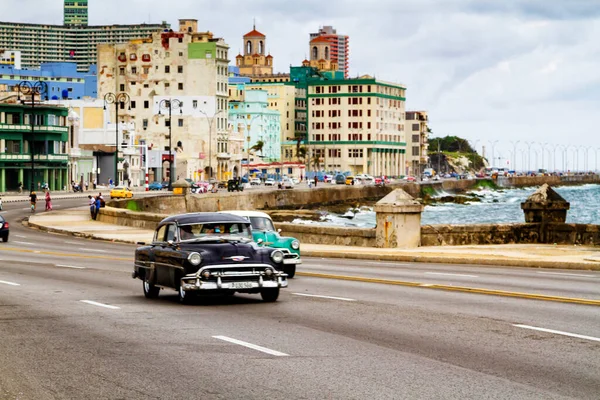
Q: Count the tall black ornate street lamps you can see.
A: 3